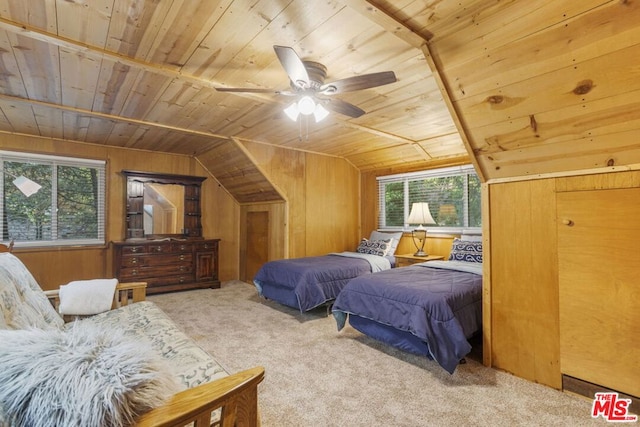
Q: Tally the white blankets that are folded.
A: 1